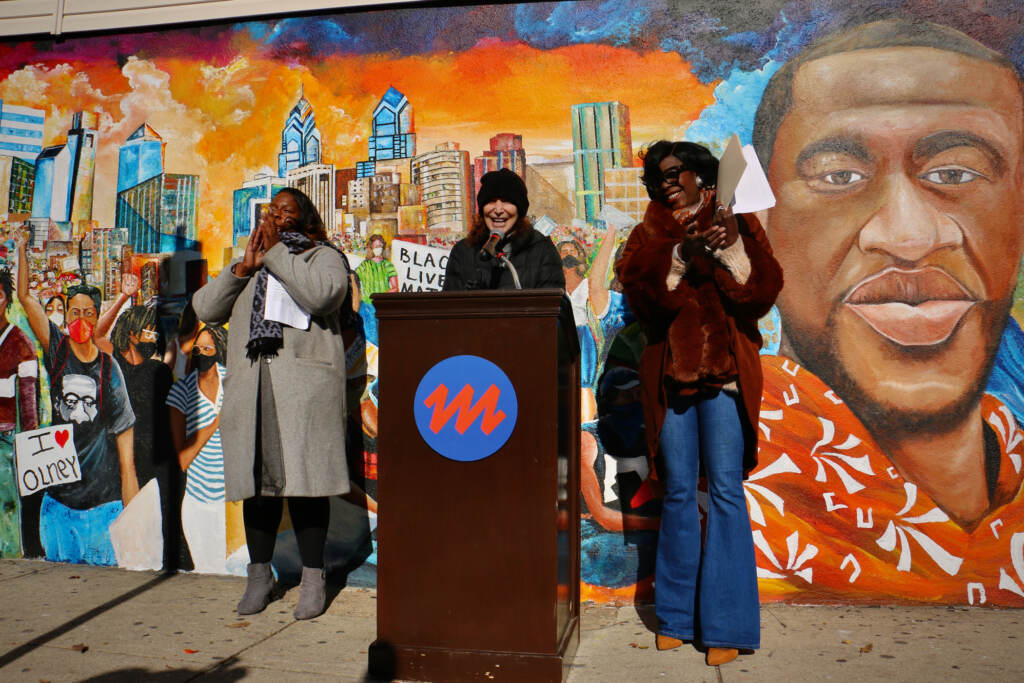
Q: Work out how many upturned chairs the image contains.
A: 0